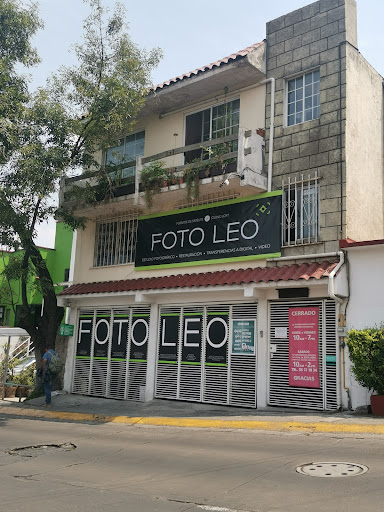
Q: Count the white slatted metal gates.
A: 3